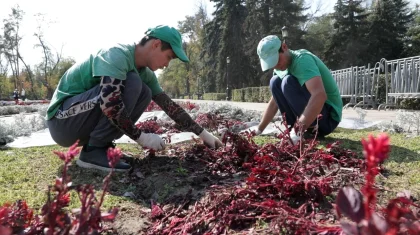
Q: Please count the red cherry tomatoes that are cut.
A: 0